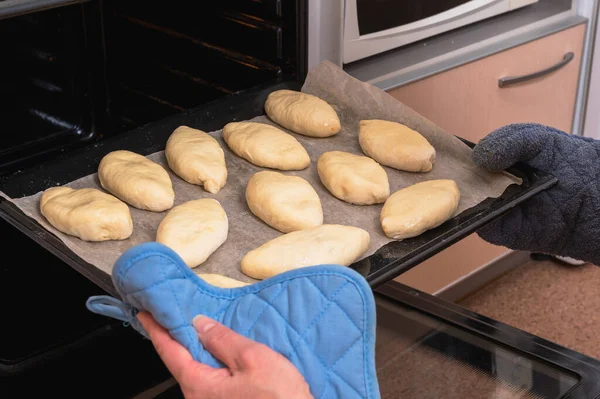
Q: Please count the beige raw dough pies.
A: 12